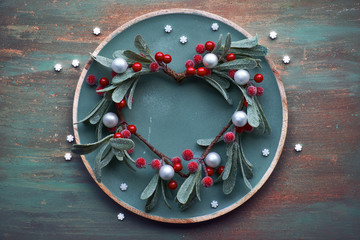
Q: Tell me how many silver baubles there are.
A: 7